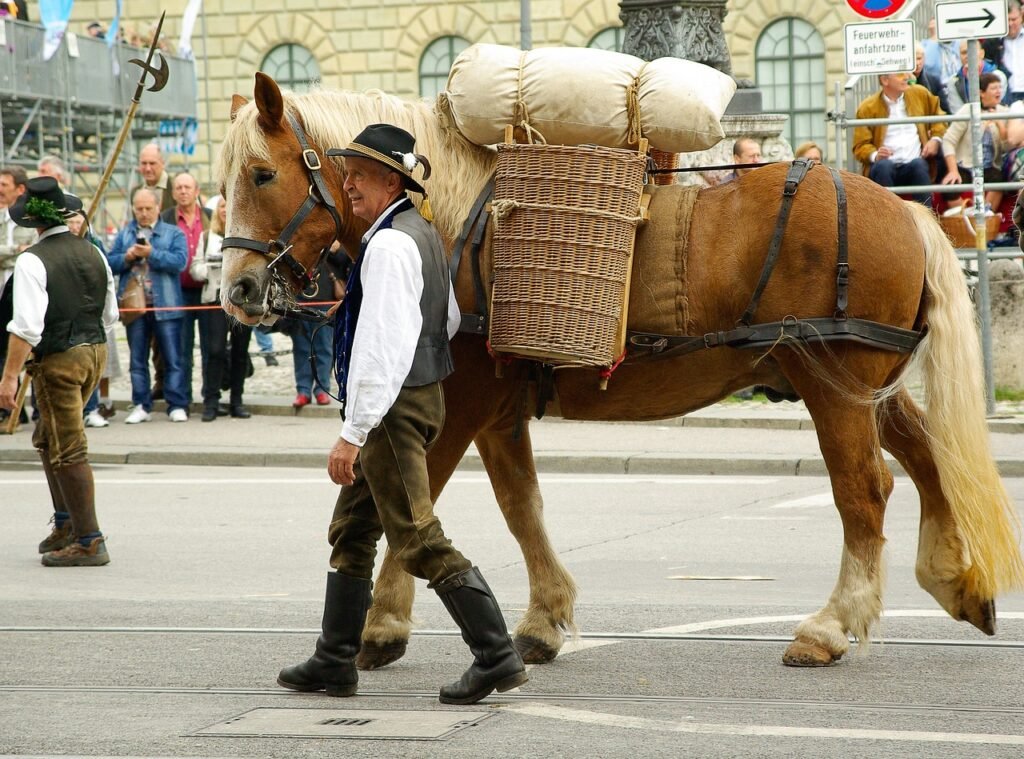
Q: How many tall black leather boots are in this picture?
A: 2